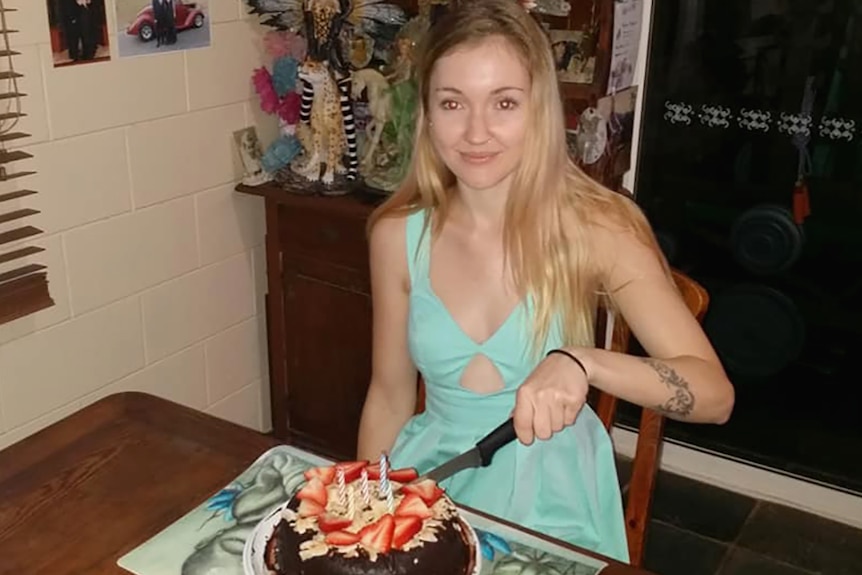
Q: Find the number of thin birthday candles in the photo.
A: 5